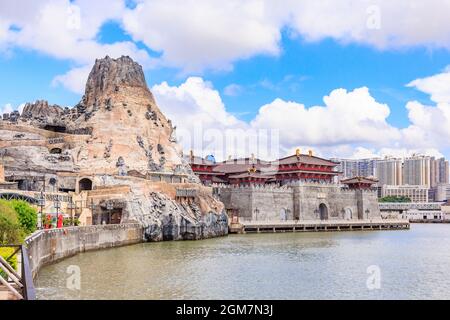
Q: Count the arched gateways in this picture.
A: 3